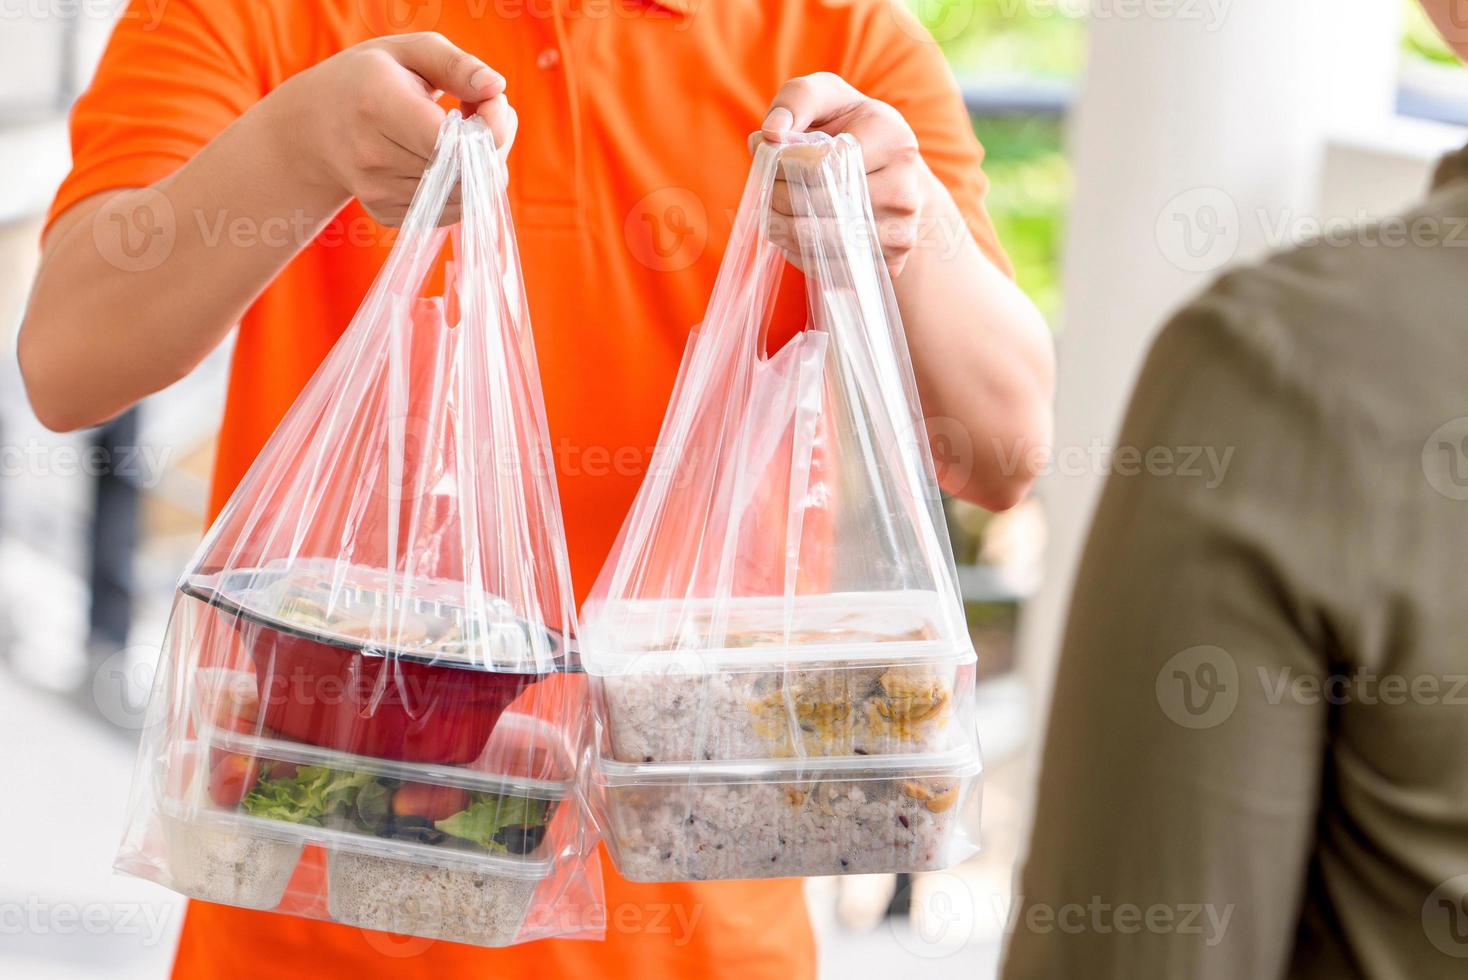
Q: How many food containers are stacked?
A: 5